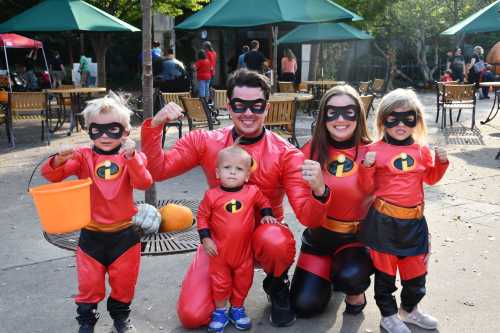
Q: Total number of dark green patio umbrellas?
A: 4